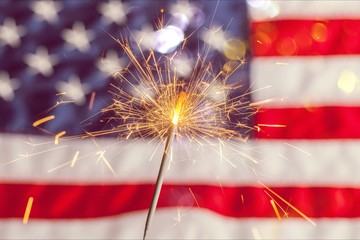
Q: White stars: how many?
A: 14